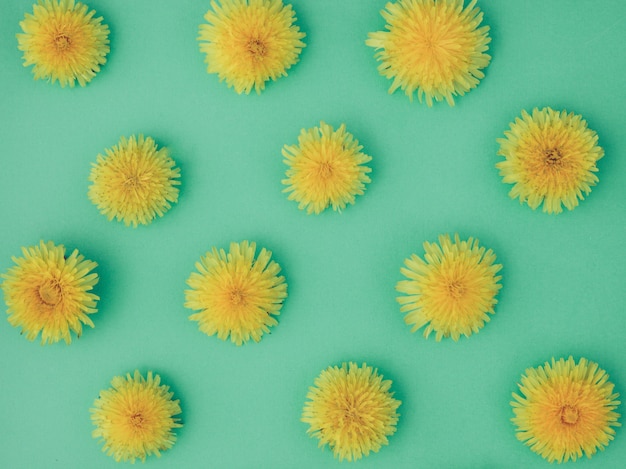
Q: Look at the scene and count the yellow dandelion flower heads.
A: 12